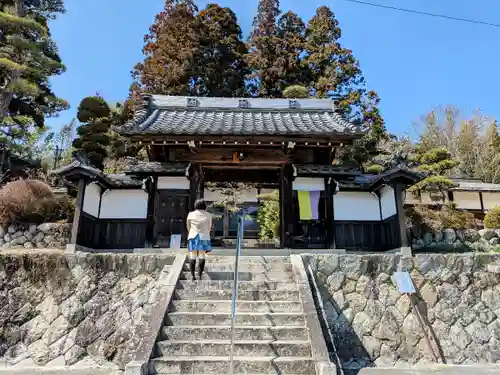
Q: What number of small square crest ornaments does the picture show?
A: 3